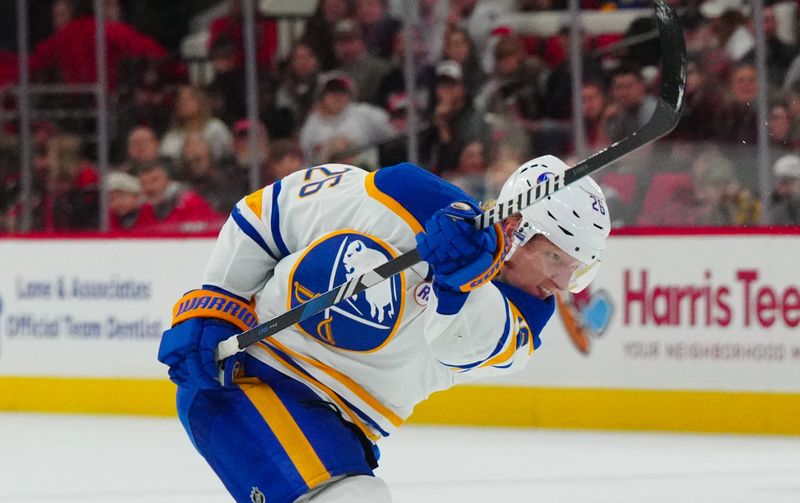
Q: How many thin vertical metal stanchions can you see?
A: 6